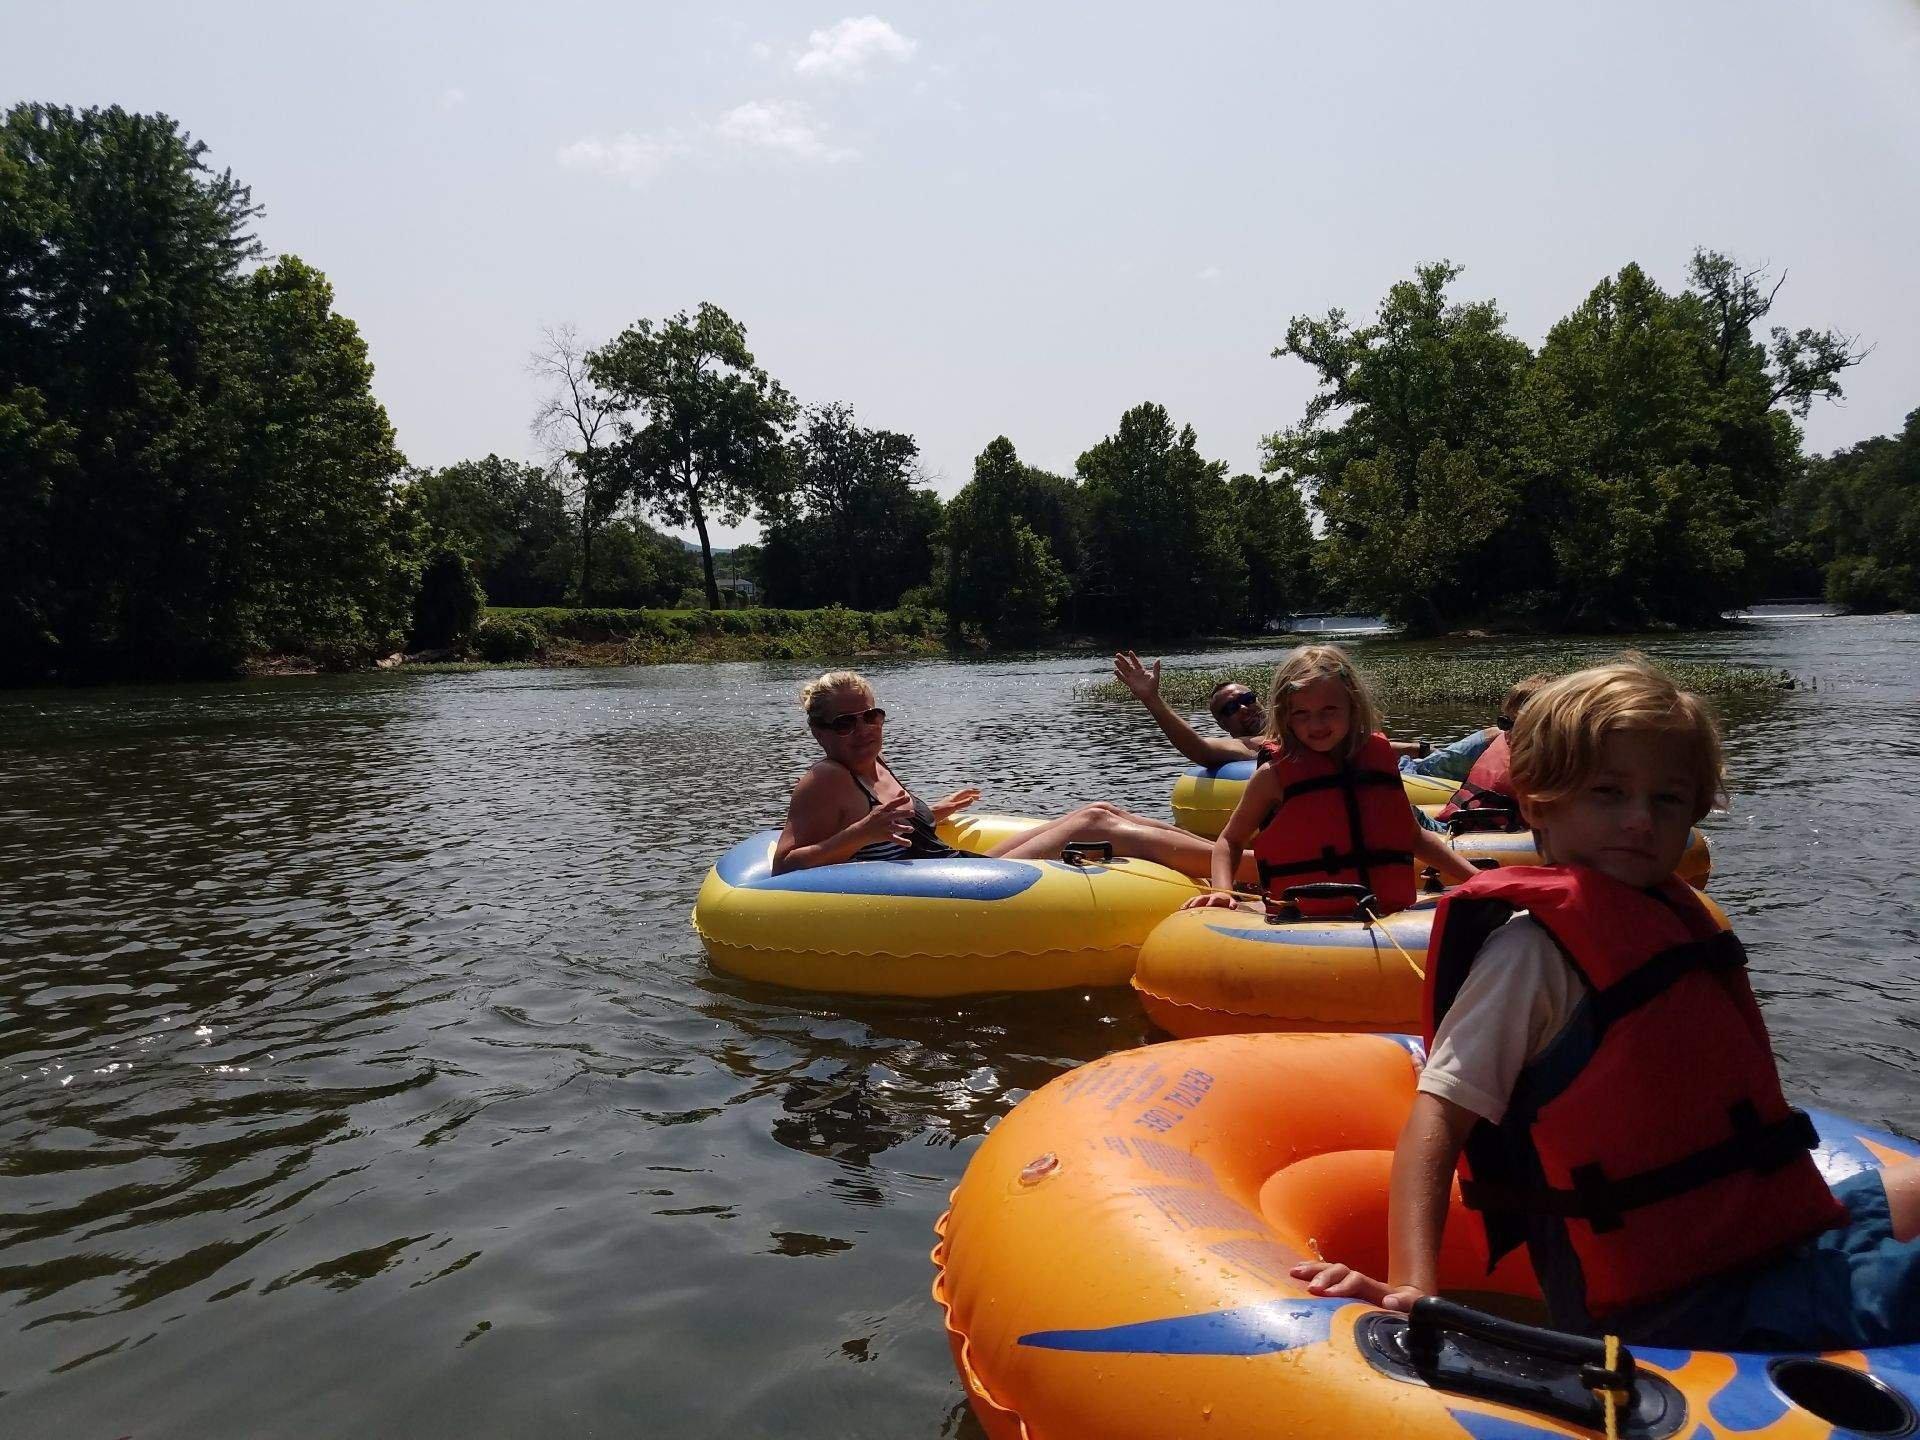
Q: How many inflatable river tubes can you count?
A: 5